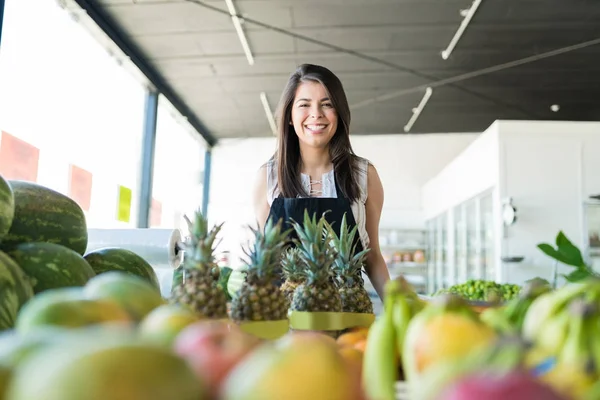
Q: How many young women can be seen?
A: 1